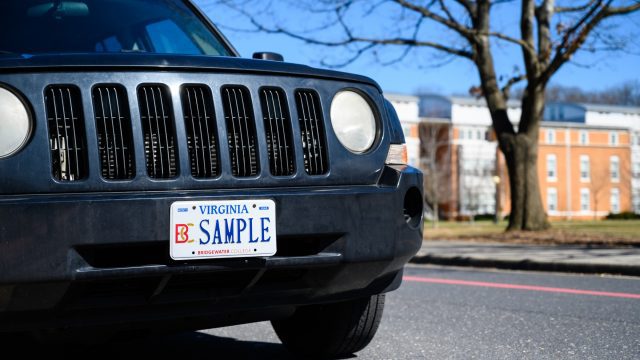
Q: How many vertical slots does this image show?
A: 7